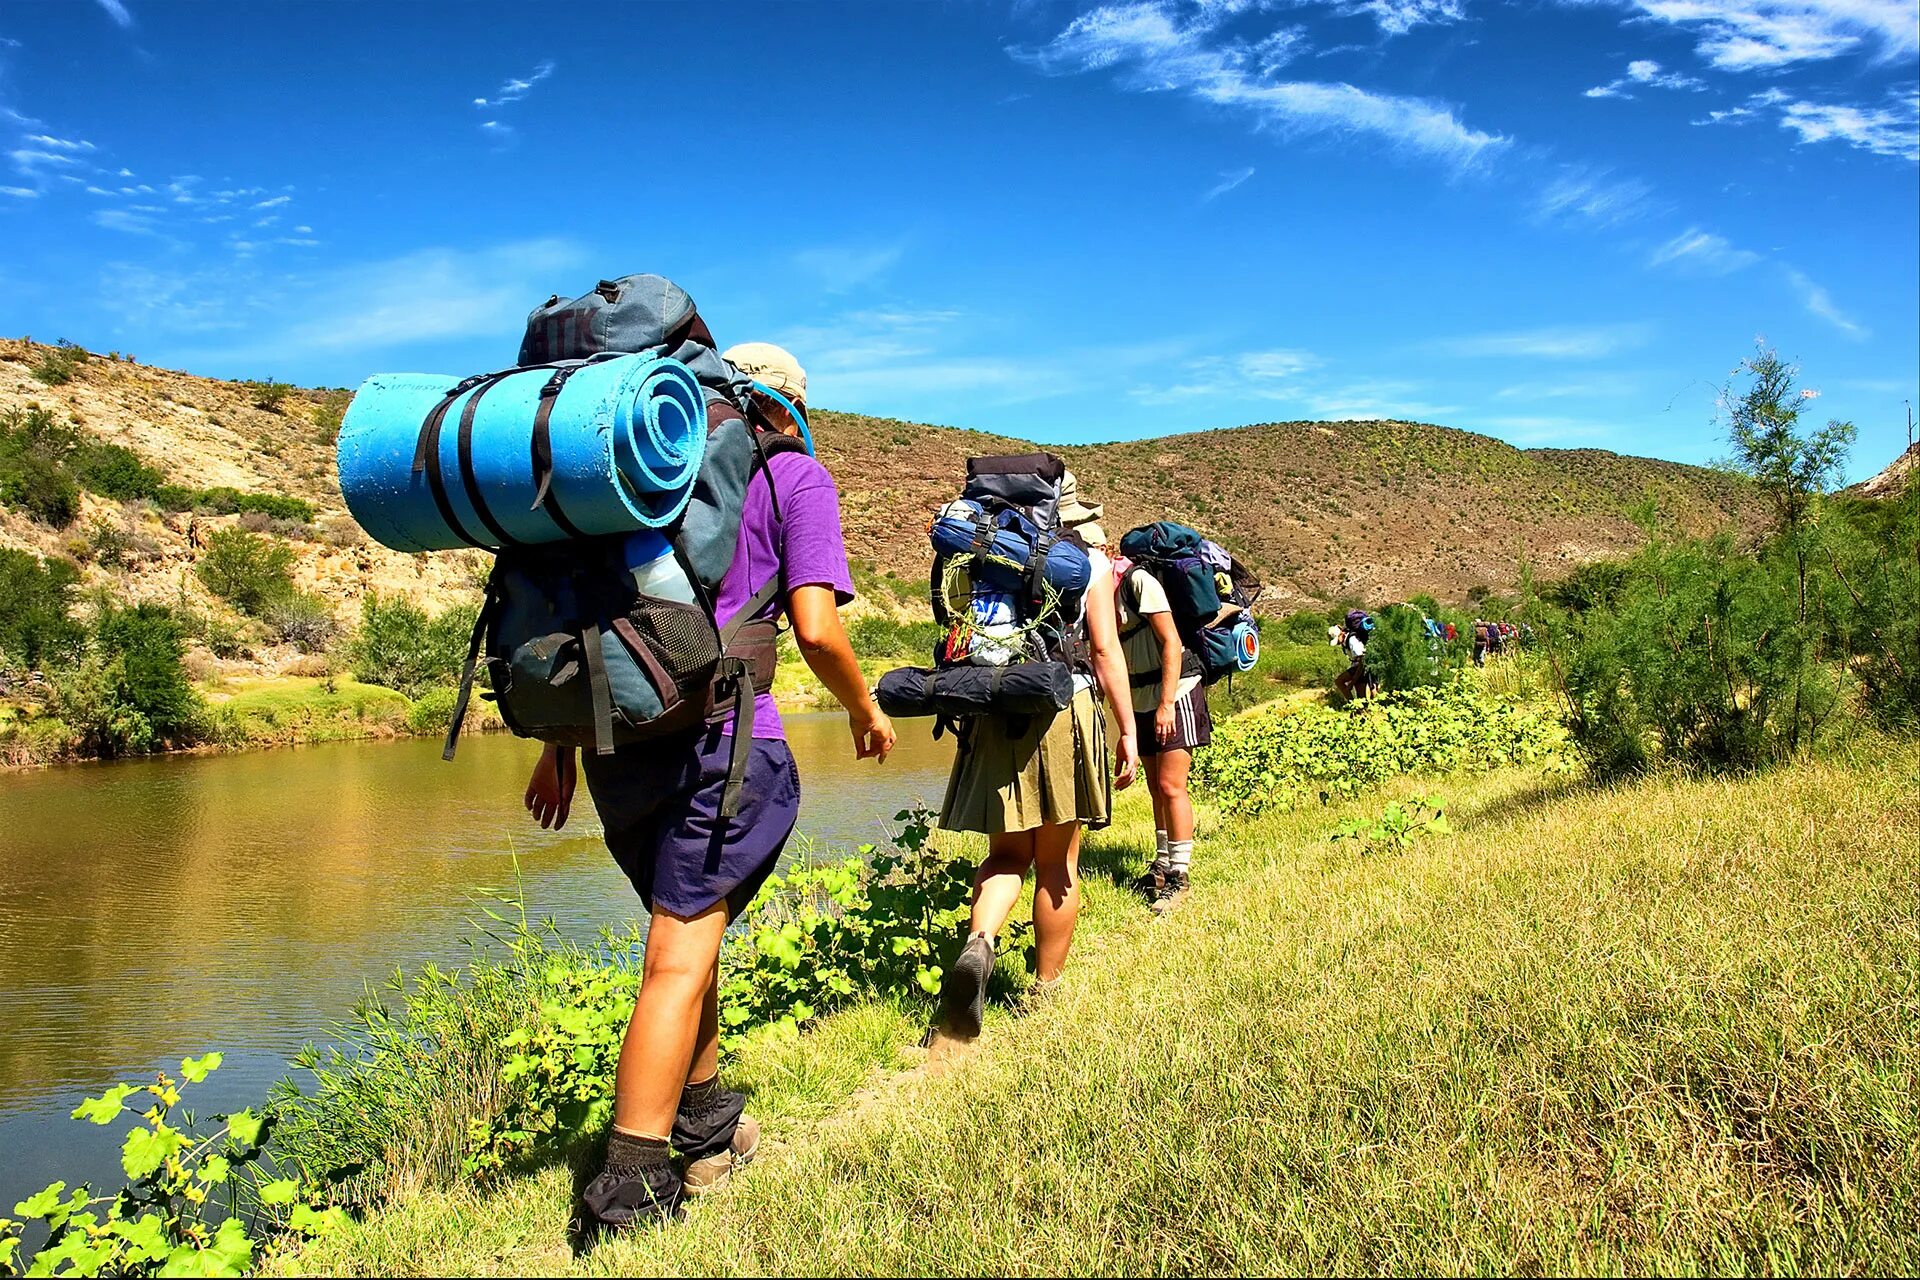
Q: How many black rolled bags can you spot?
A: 1